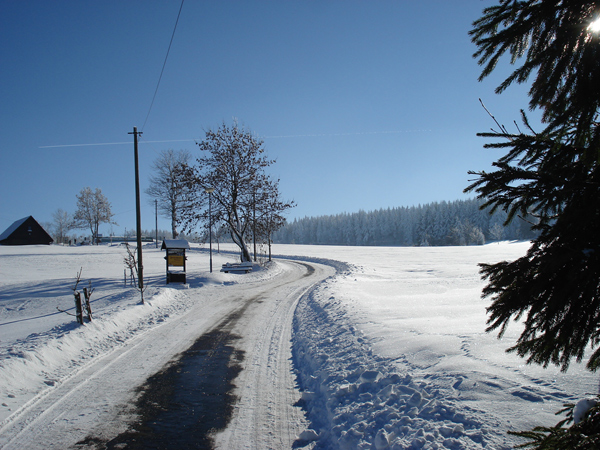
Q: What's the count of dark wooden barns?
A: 1